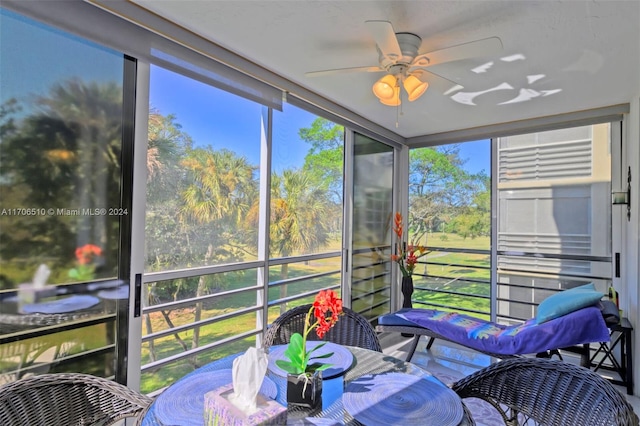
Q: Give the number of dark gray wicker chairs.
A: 3